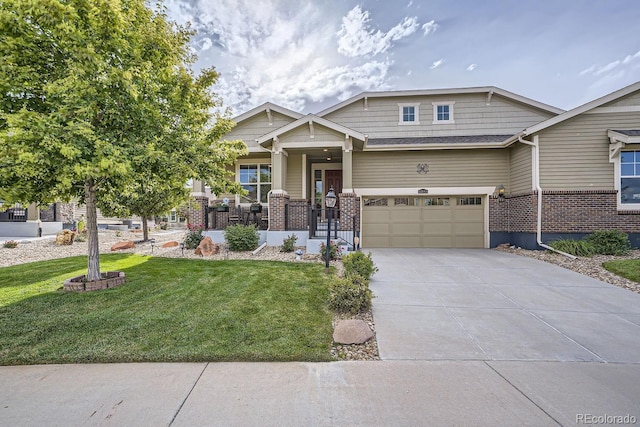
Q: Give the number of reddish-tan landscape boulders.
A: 5